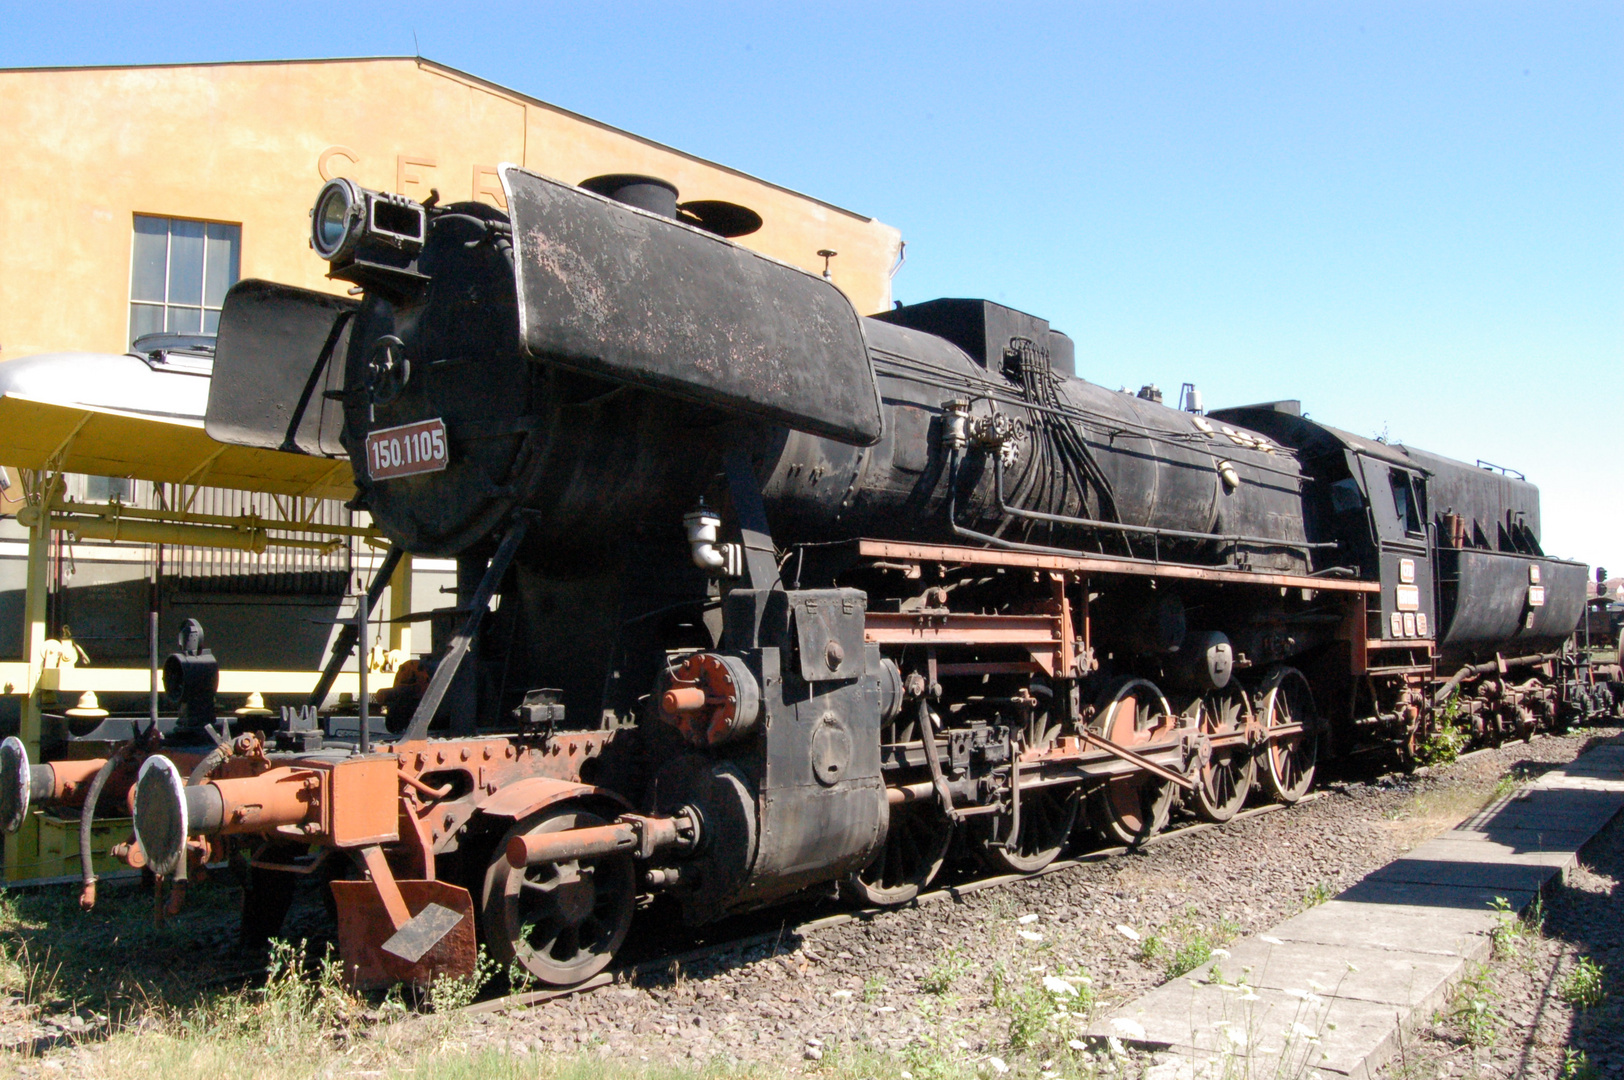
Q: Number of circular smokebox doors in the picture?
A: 1